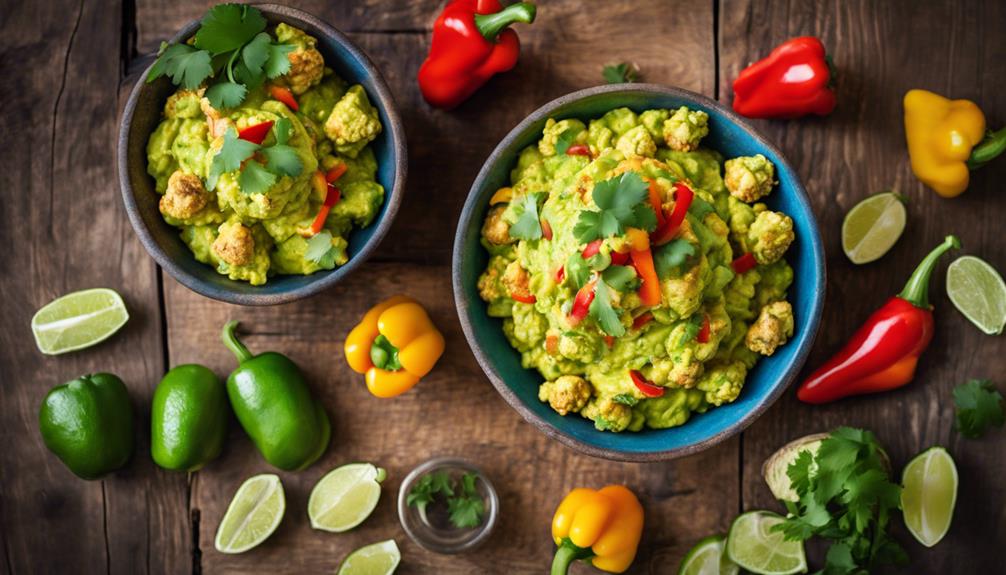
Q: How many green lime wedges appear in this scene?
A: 9